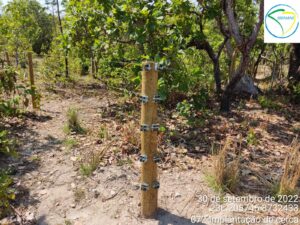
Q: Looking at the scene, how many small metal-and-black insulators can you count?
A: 10